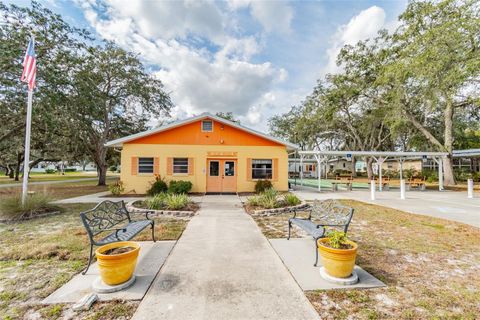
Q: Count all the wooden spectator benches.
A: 3